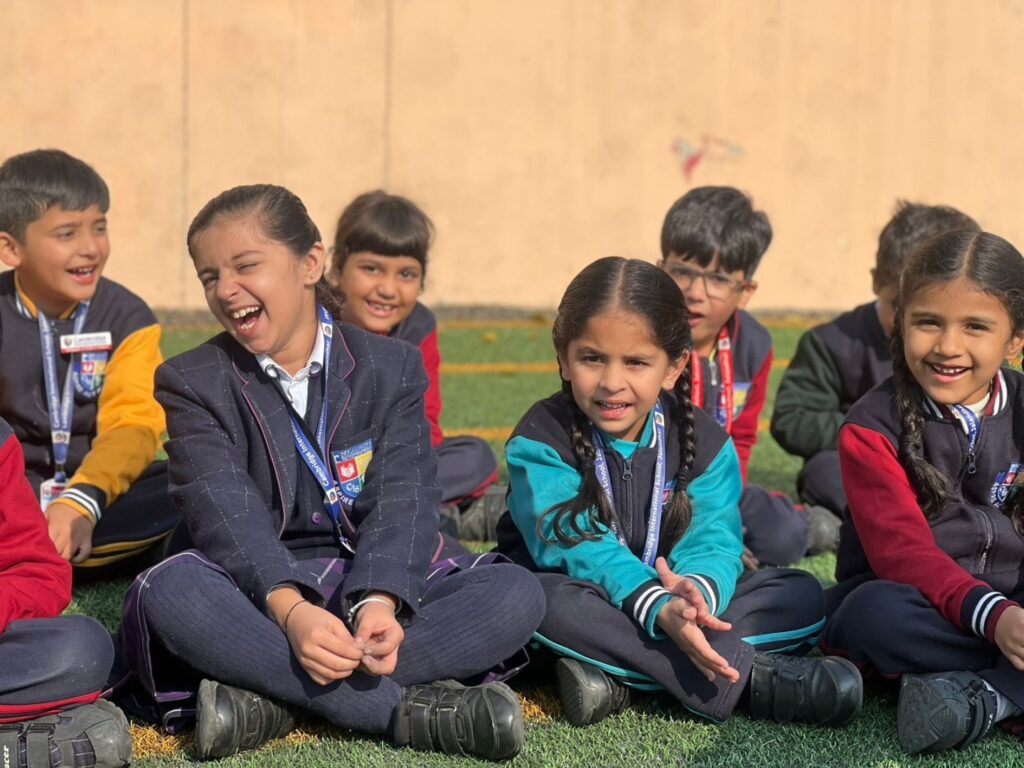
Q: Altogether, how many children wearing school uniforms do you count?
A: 8